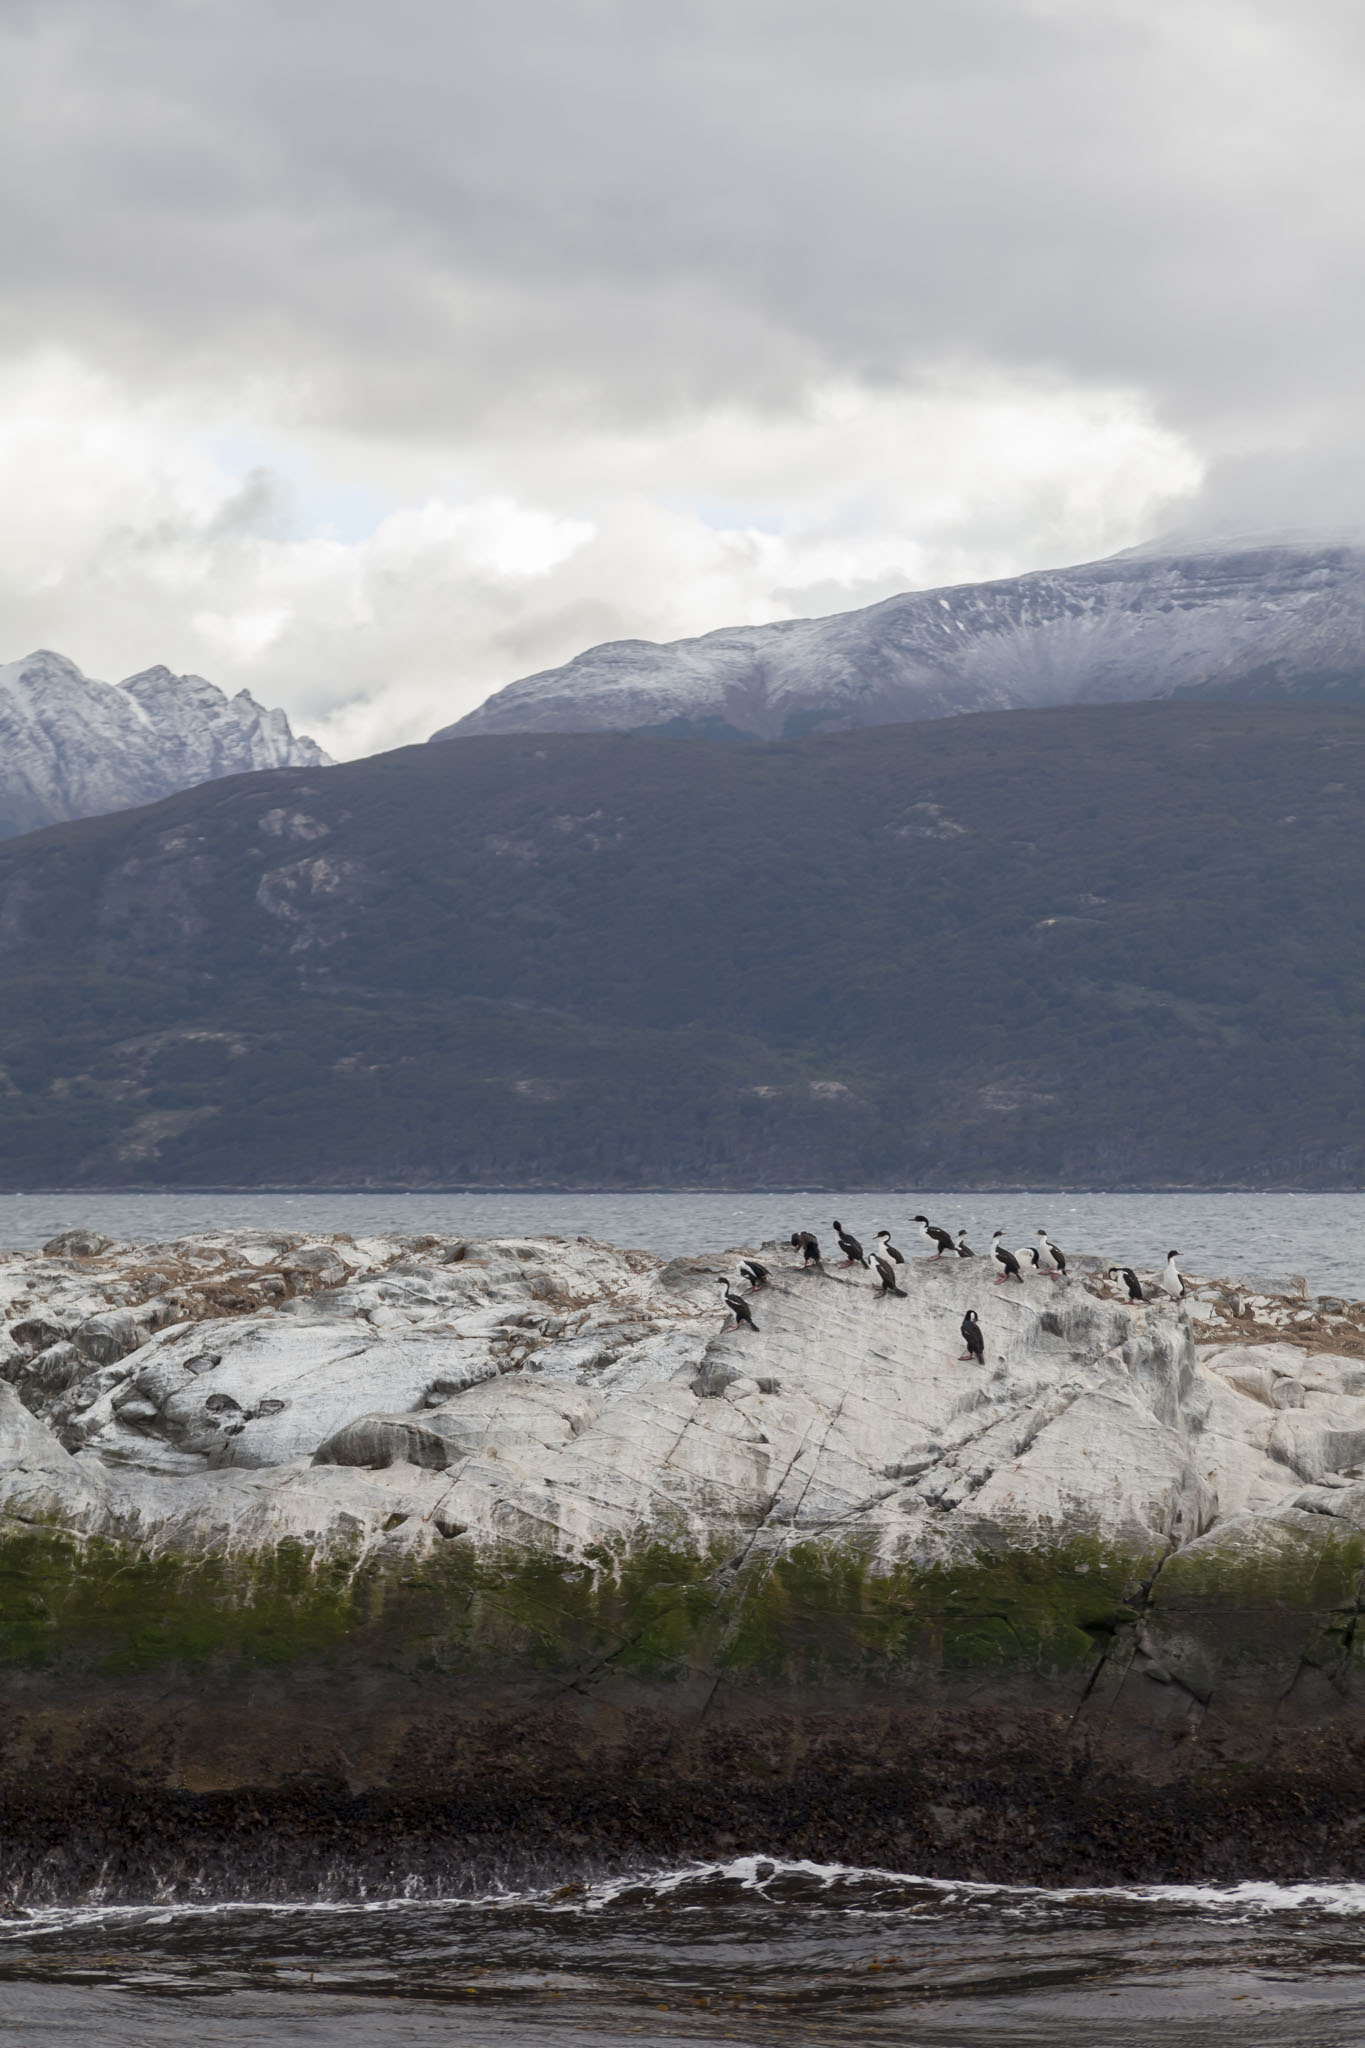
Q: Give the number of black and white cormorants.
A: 14